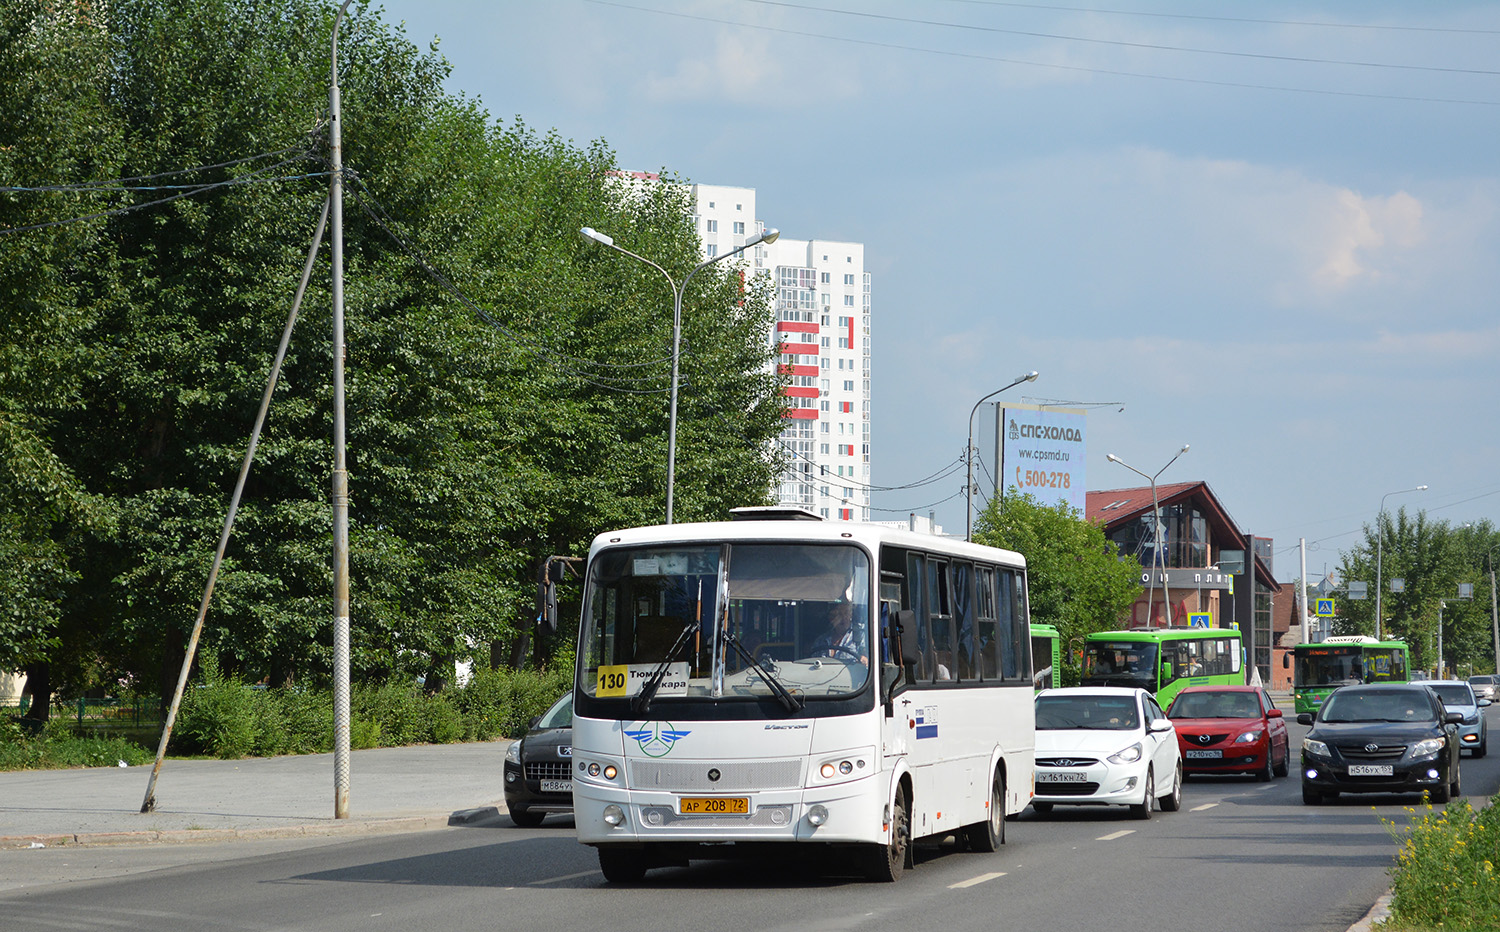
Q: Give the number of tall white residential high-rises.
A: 2